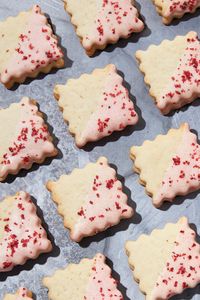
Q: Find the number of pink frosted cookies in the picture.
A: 12